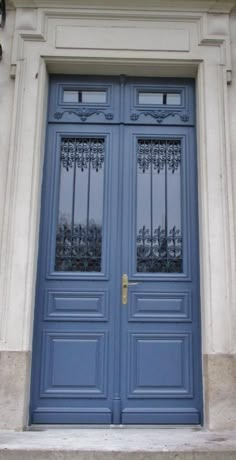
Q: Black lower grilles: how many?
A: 2